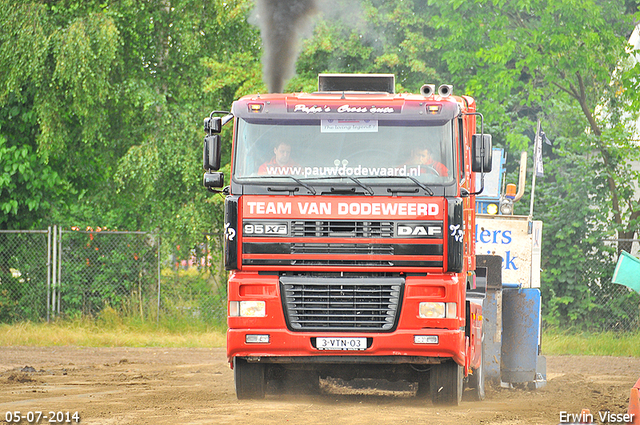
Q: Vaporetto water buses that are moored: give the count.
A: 0